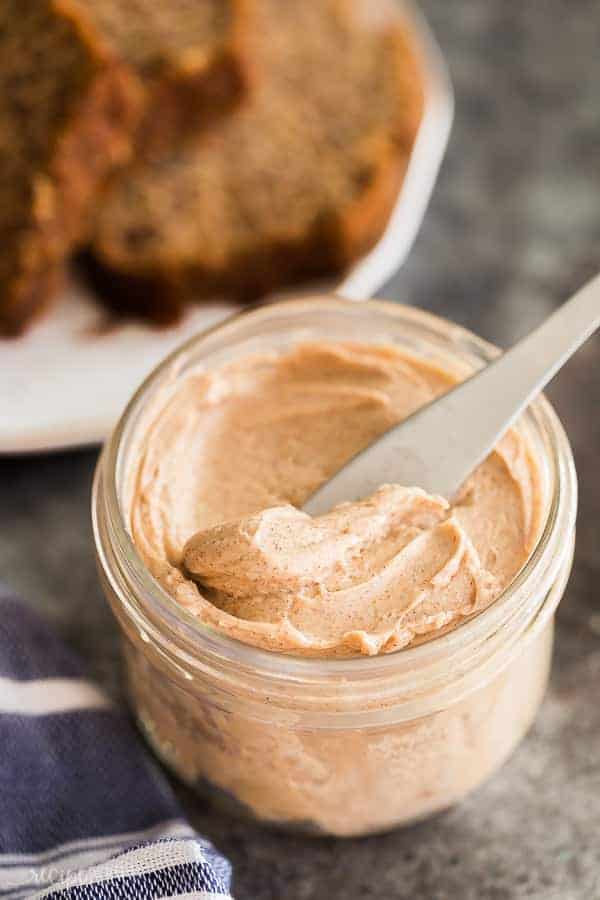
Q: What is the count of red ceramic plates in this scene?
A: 0